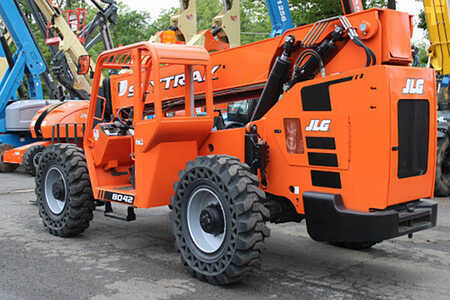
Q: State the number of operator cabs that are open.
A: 1